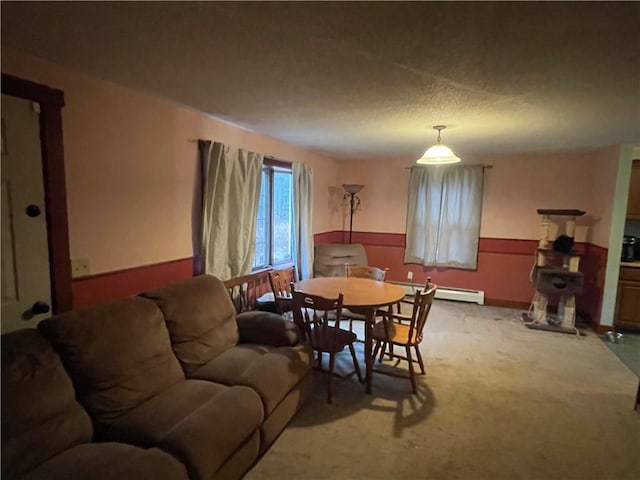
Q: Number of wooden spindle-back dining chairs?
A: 4